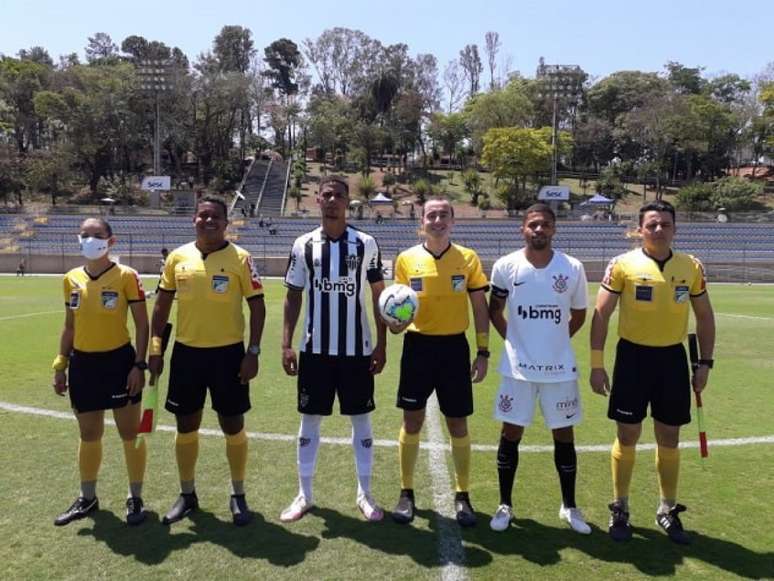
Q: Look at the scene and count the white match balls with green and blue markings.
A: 1